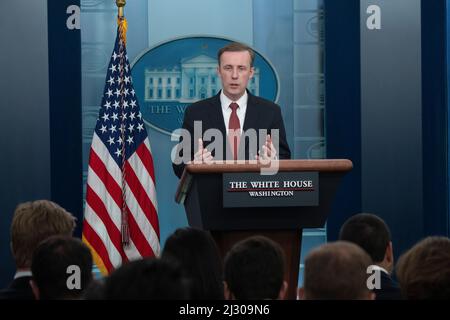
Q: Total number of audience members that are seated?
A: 8